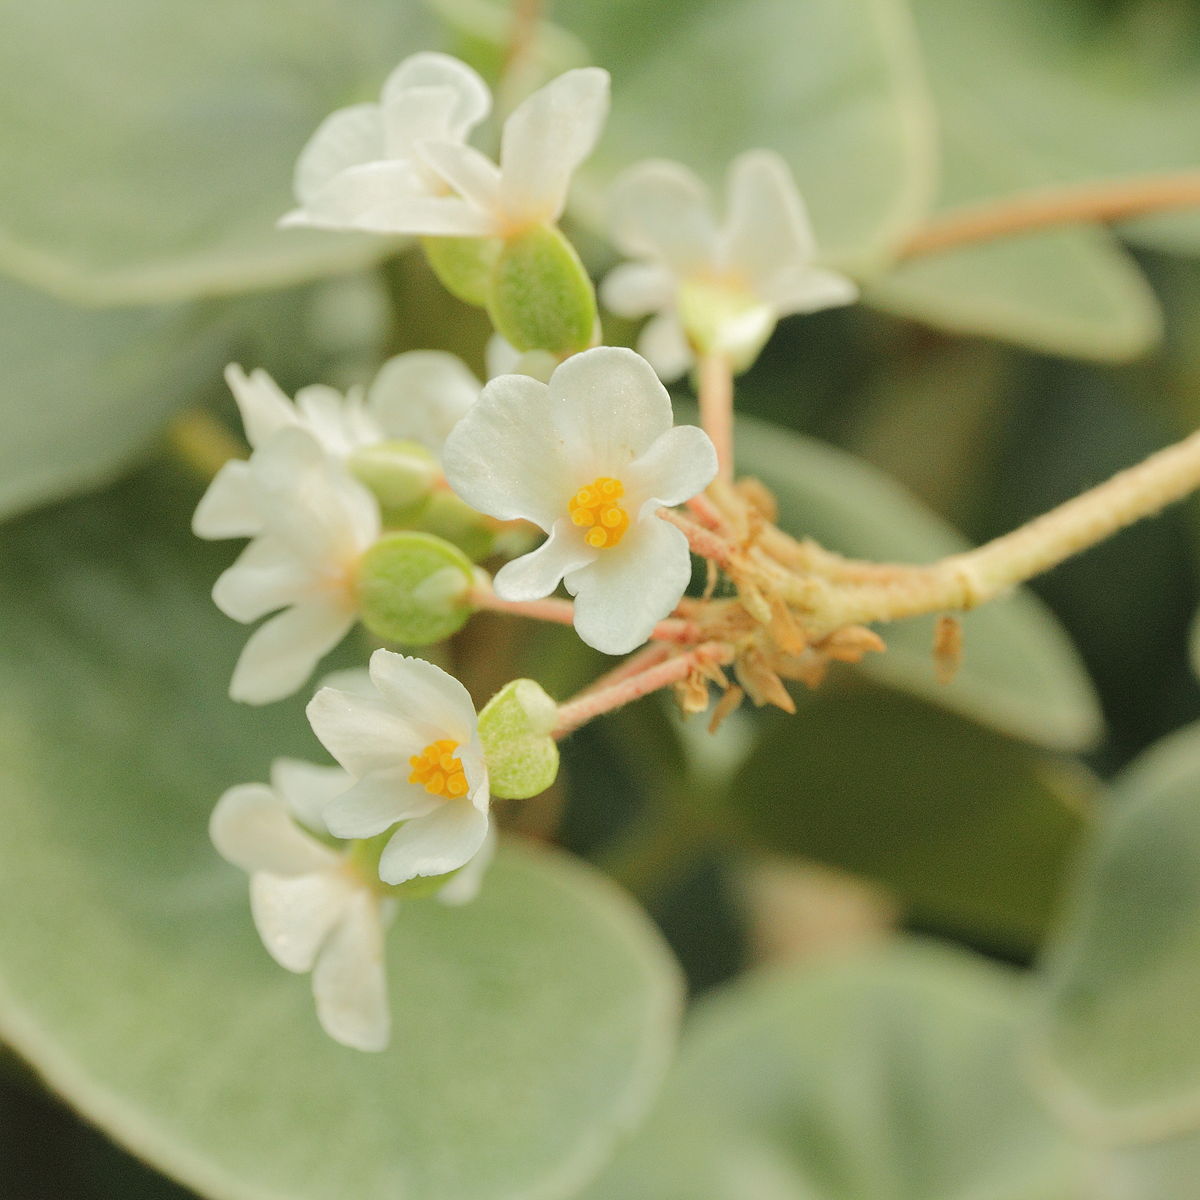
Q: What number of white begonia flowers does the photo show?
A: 7